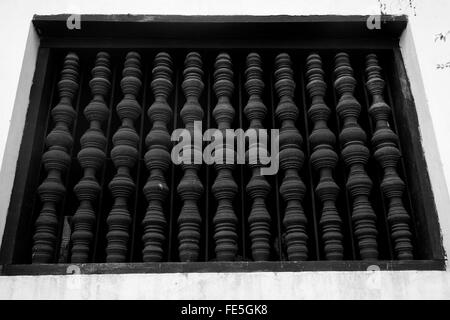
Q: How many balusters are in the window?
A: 11